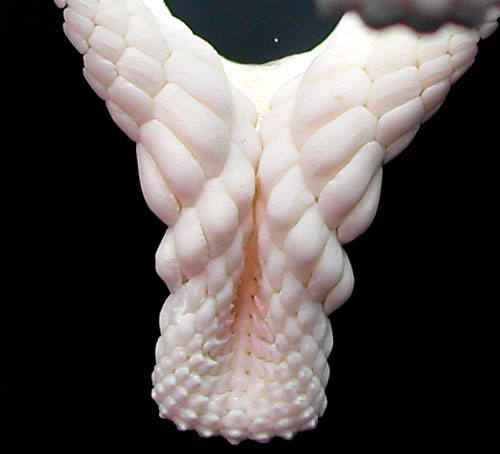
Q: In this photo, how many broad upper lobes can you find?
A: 2